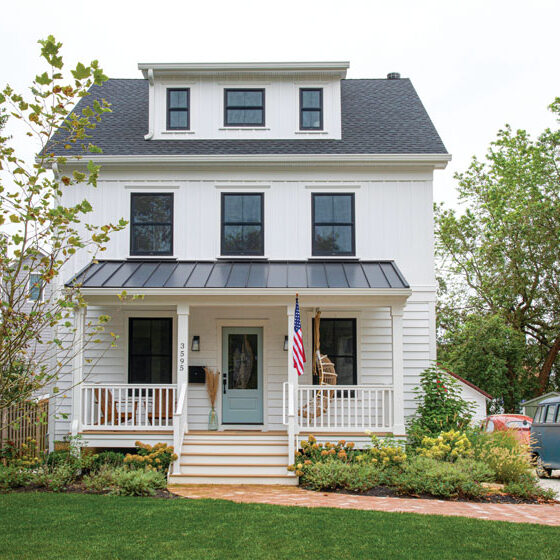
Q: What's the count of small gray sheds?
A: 1